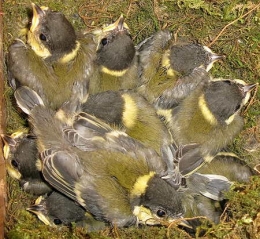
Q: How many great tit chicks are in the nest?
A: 8